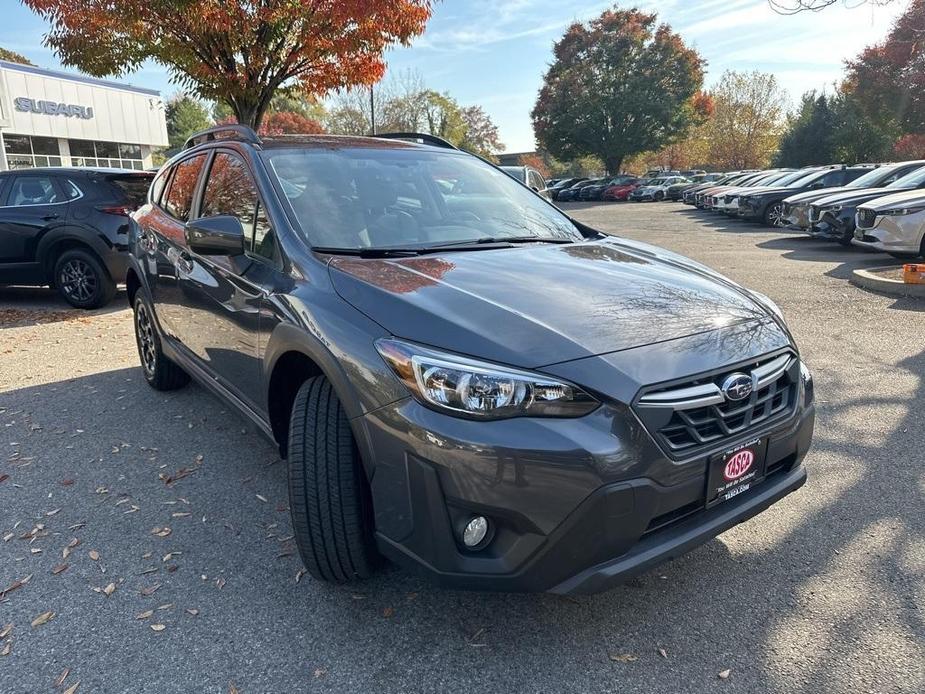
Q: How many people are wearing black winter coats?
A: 0